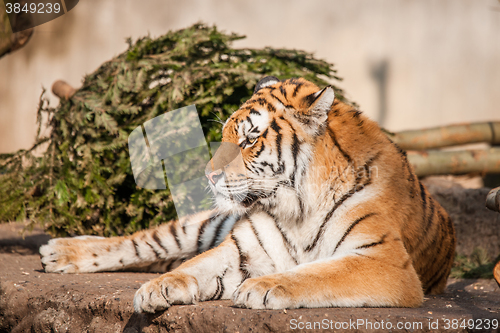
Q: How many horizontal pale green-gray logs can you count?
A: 2